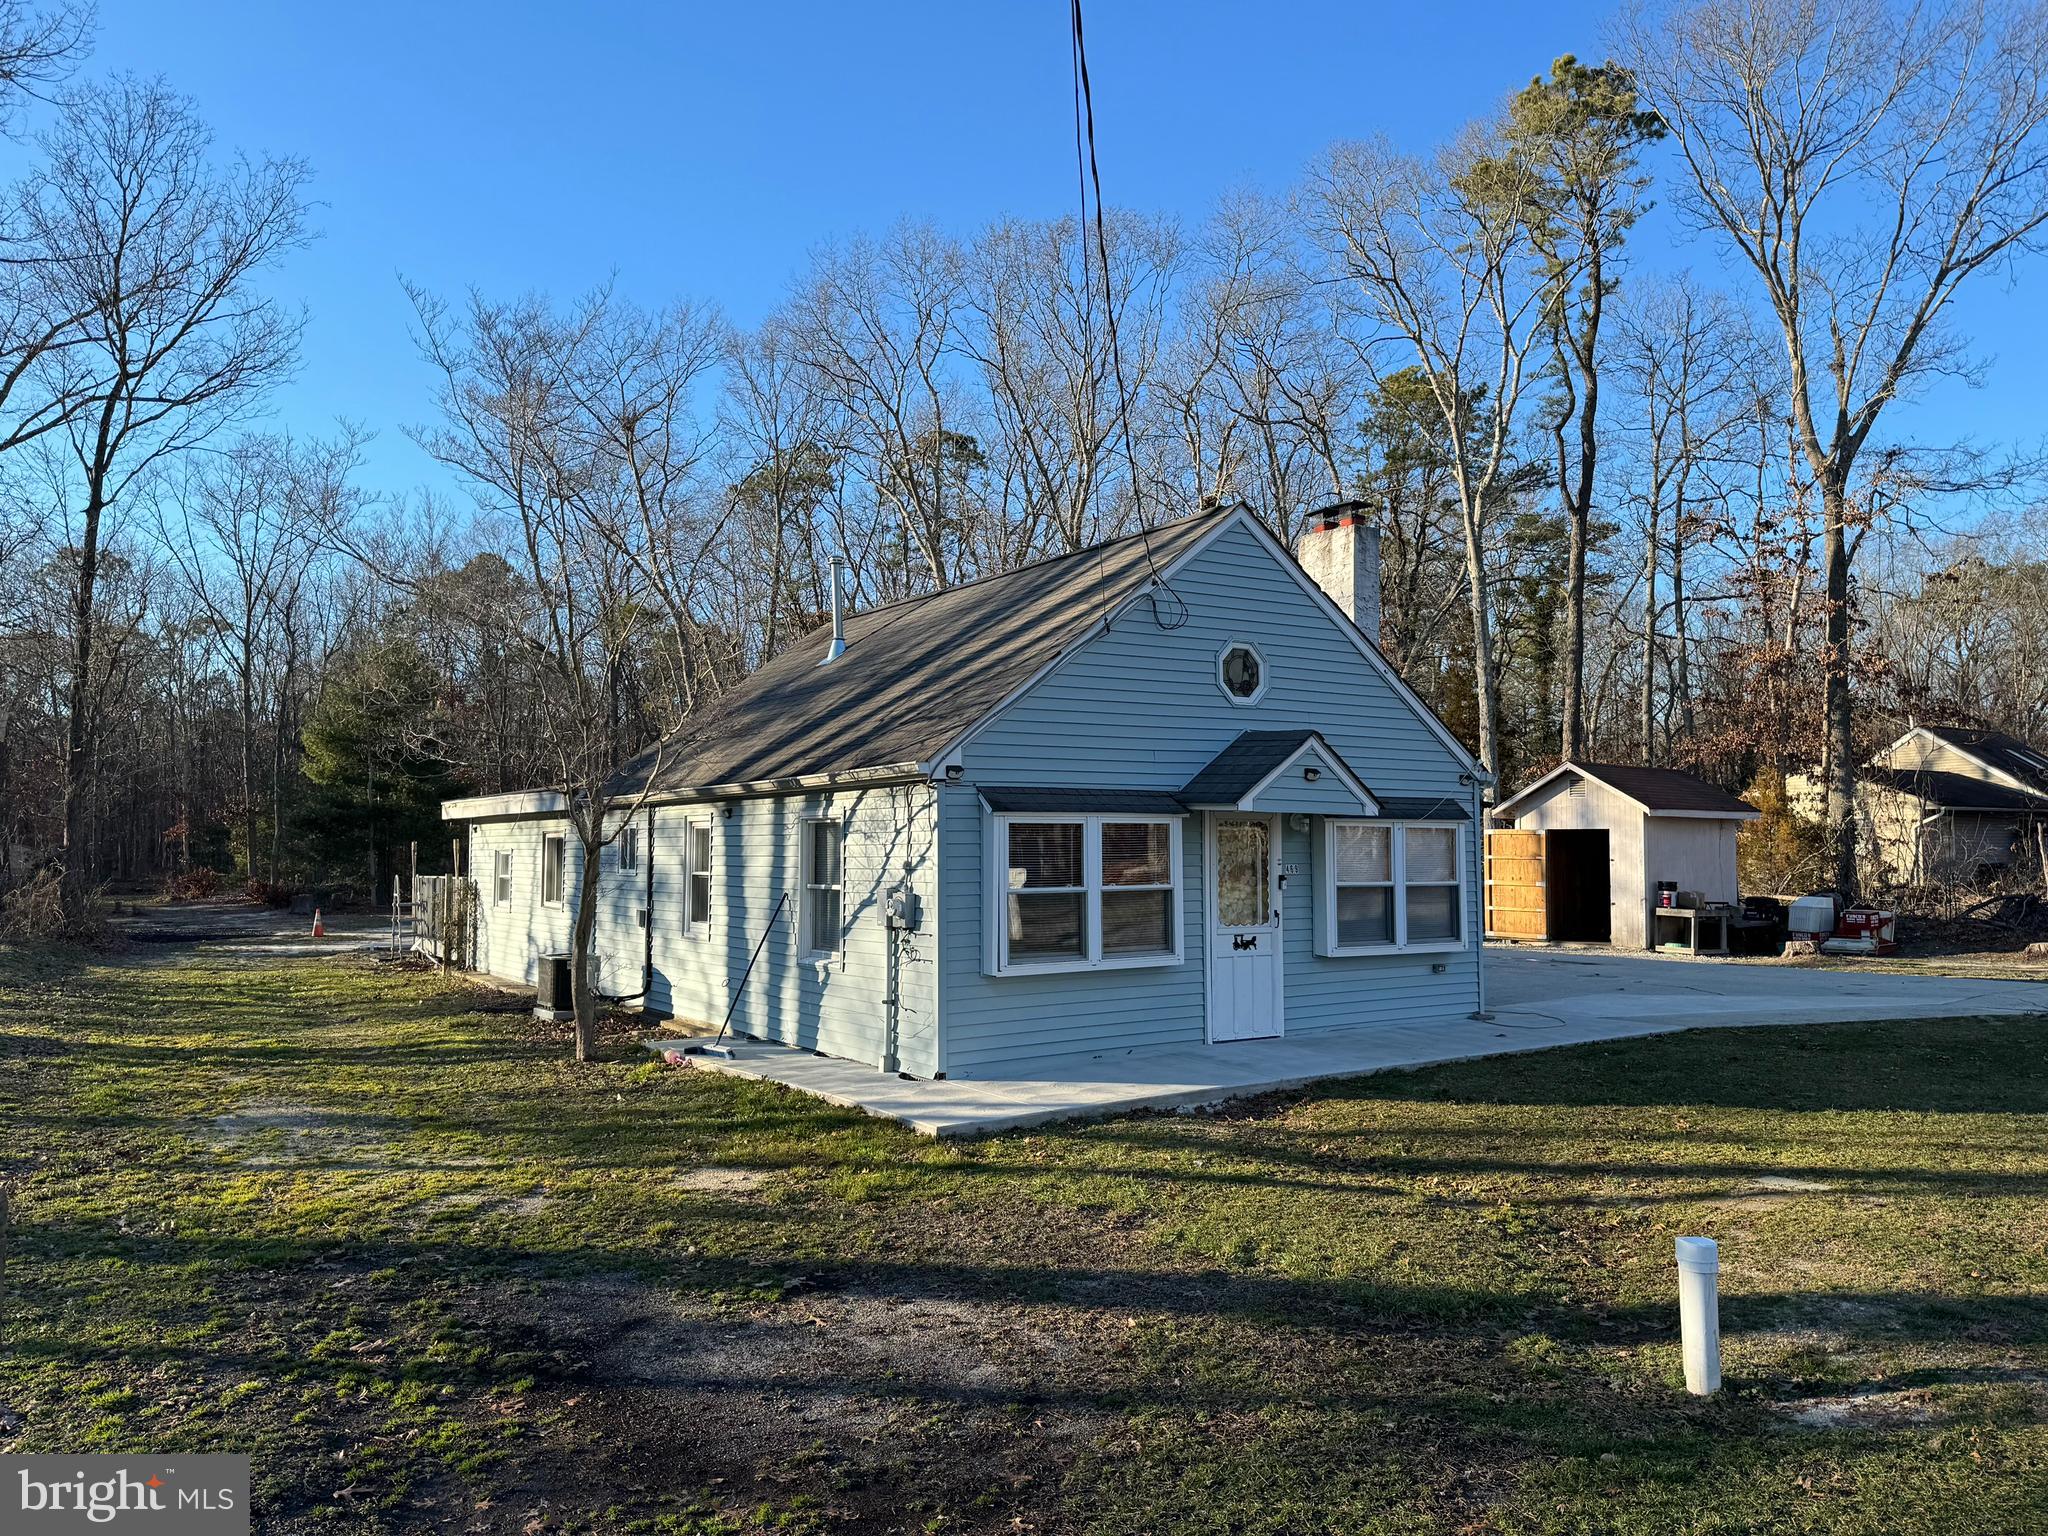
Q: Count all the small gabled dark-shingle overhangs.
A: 1